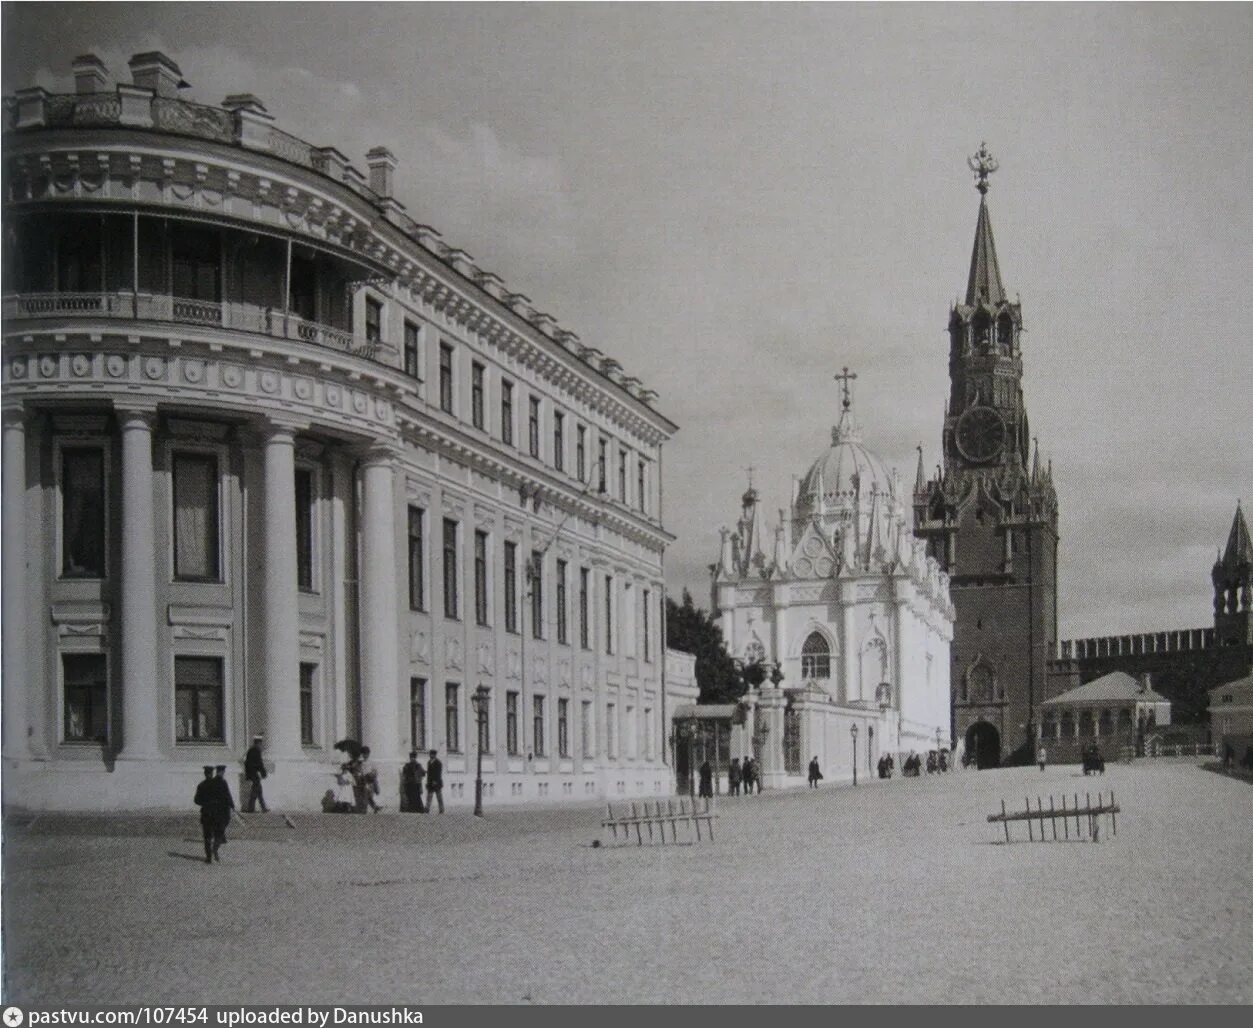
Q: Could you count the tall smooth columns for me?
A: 4